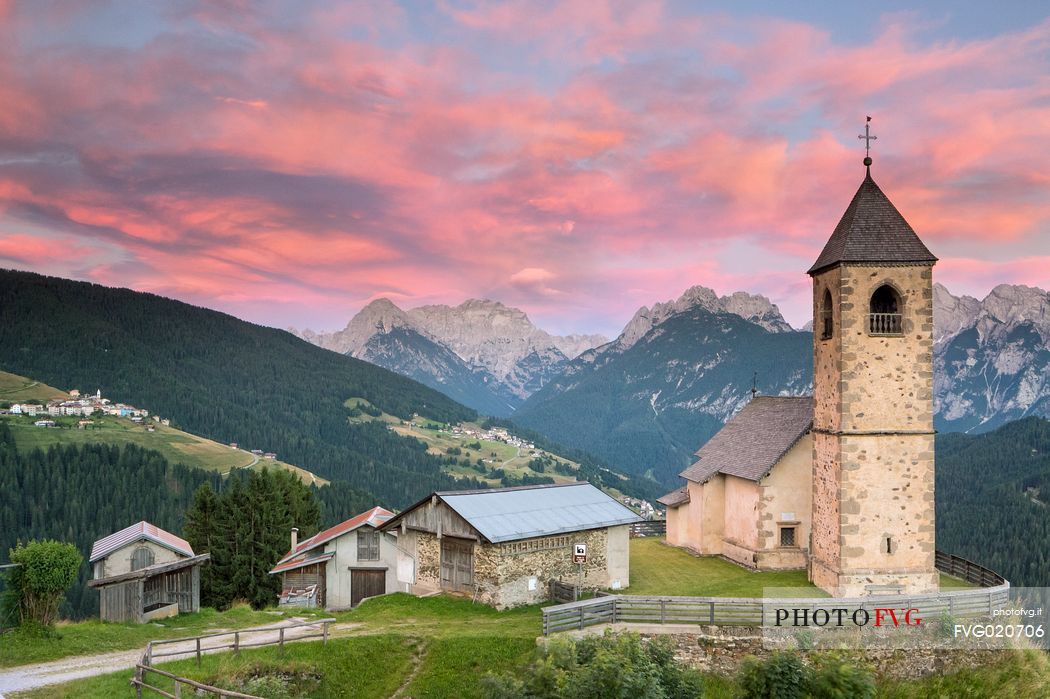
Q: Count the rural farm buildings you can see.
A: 3